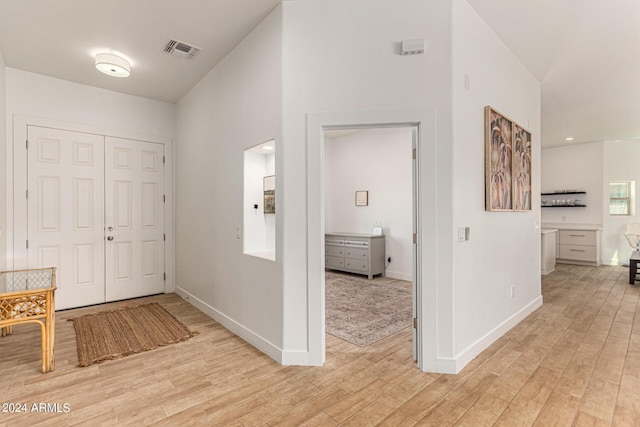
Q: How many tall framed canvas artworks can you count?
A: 2